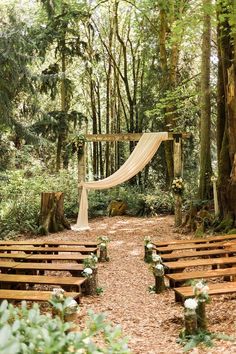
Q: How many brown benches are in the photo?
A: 12